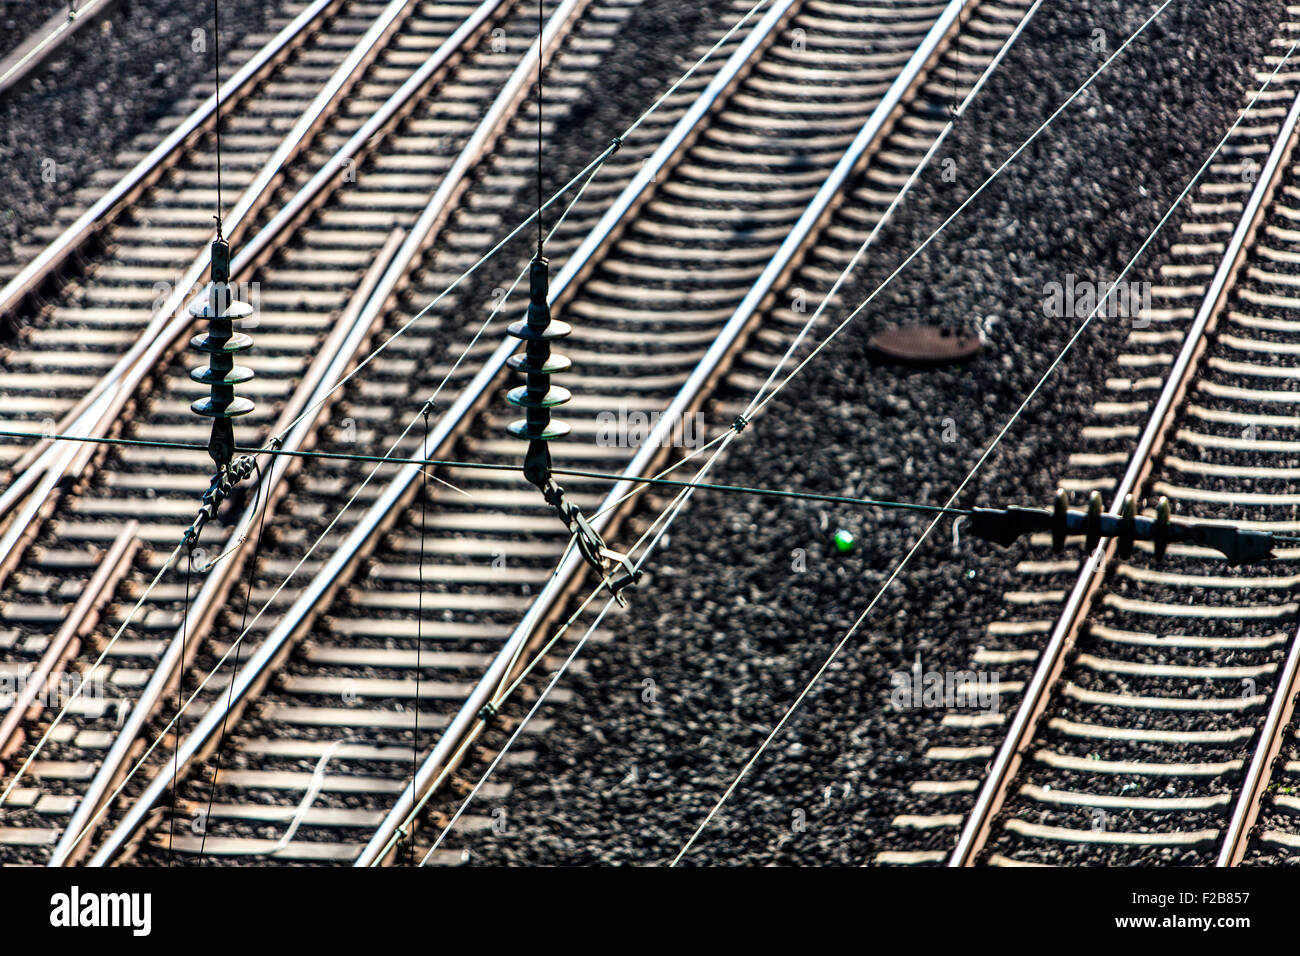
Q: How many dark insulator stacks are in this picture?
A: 3